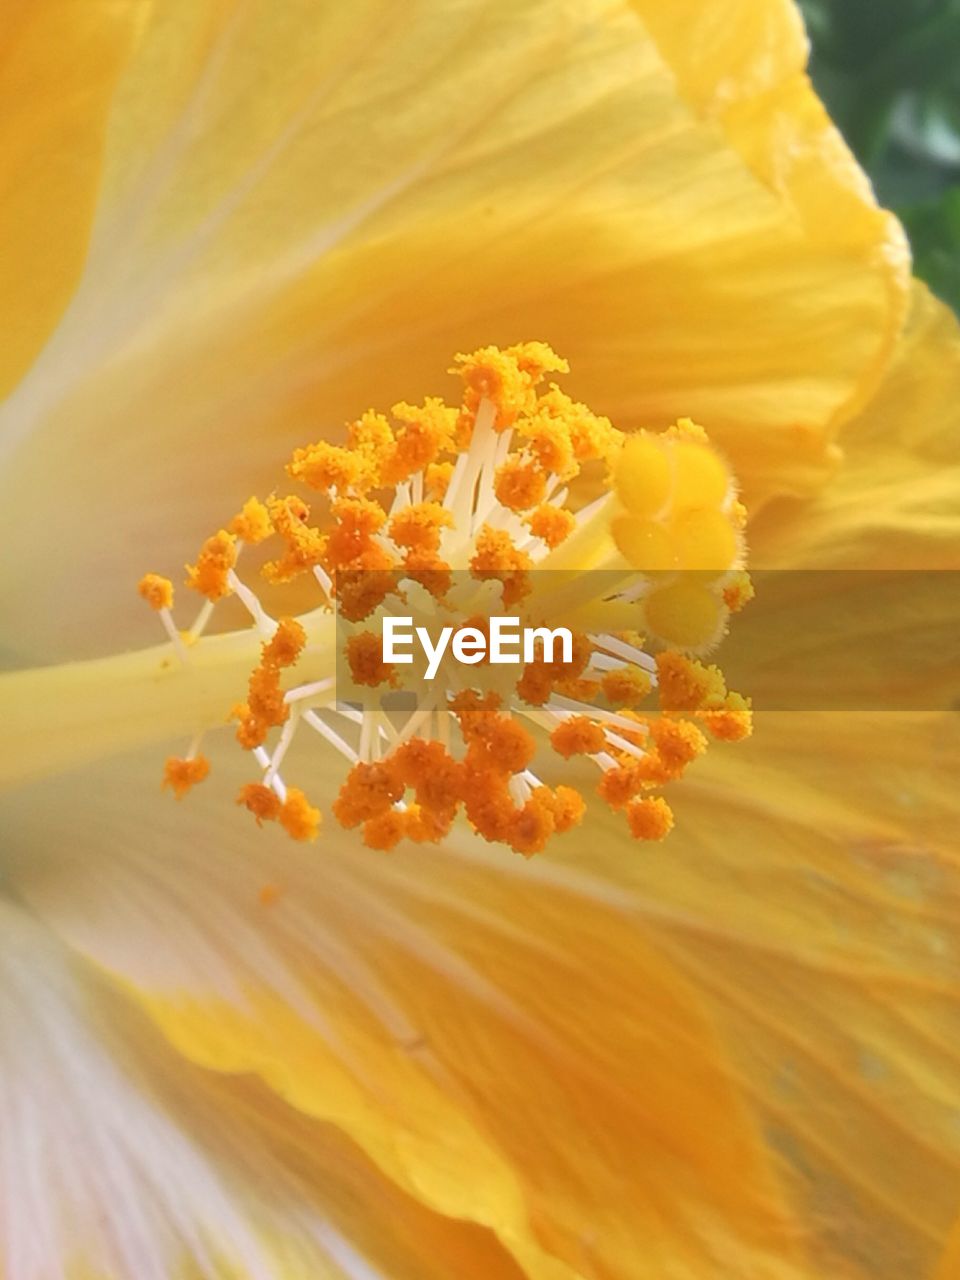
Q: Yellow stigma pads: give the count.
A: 5